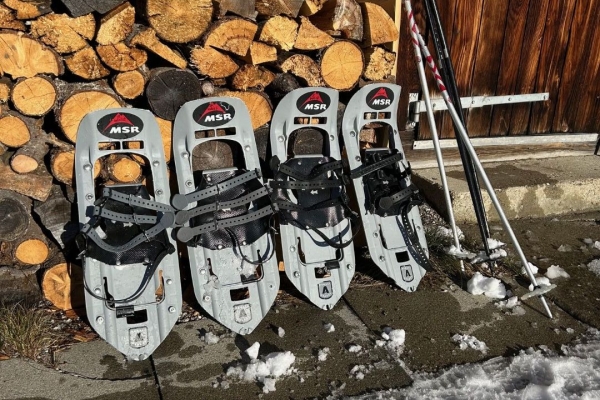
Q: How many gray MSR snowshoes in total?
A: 4